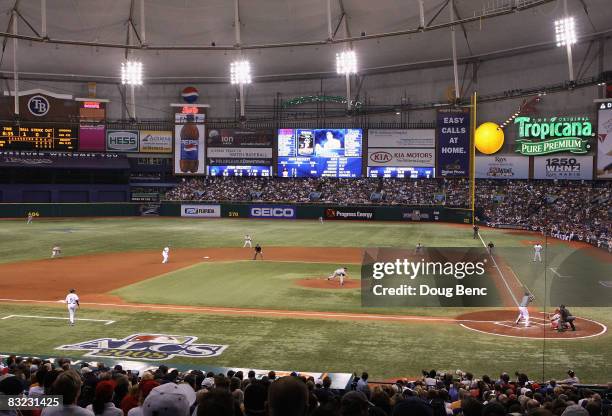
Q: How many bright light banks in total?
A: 4